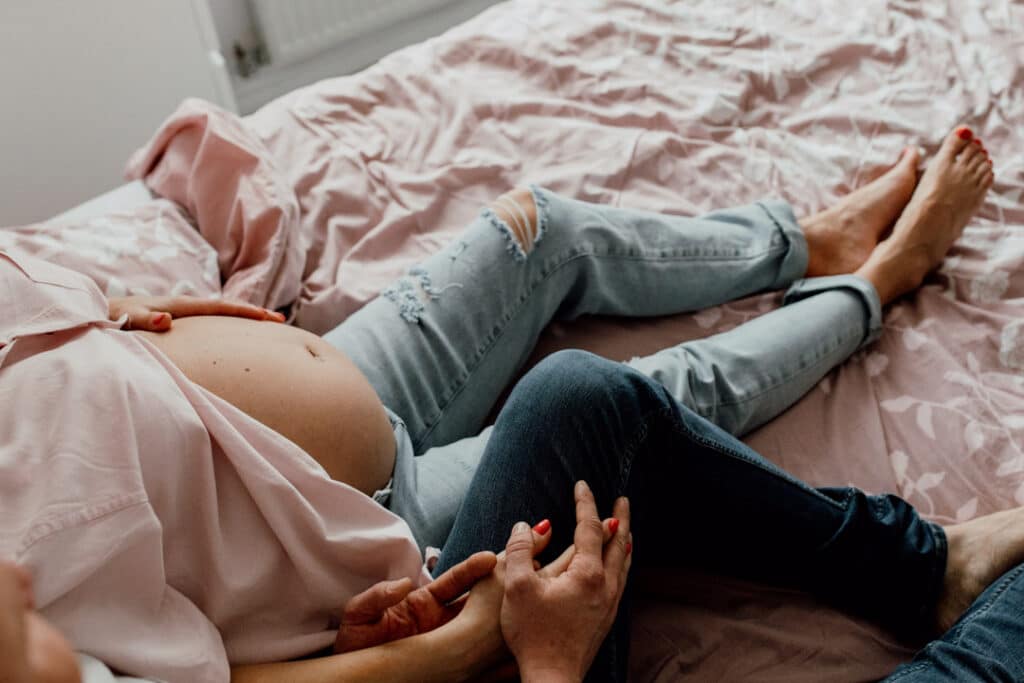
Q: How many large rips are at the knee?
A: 1